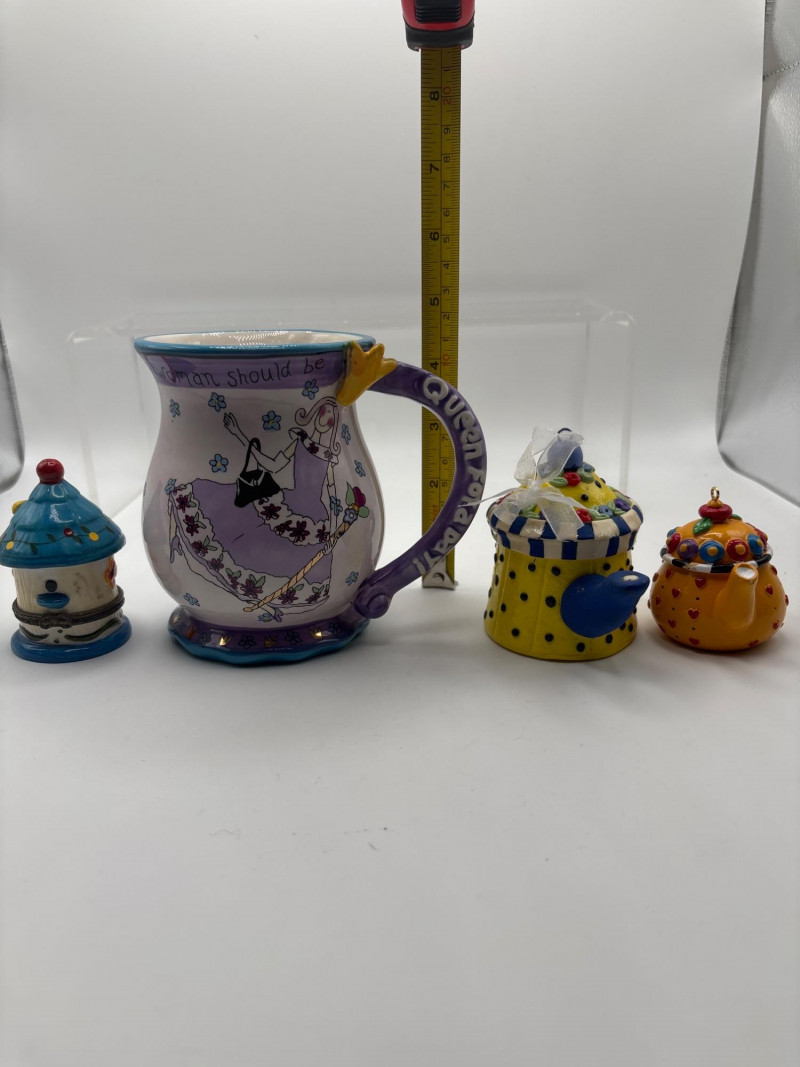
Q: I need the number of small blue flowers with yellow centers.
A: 12